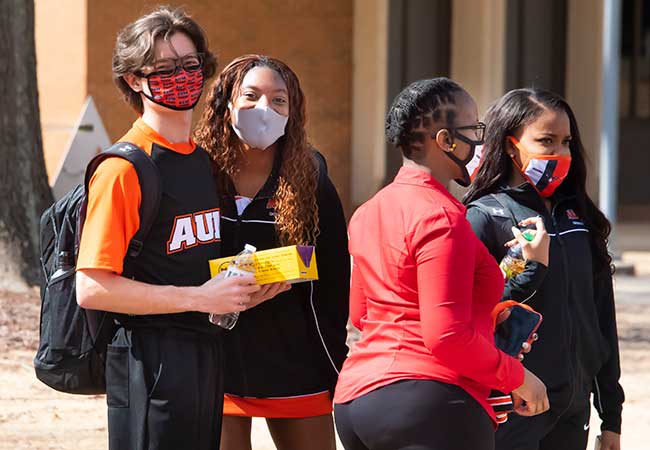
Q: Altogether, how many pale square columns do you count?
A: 3